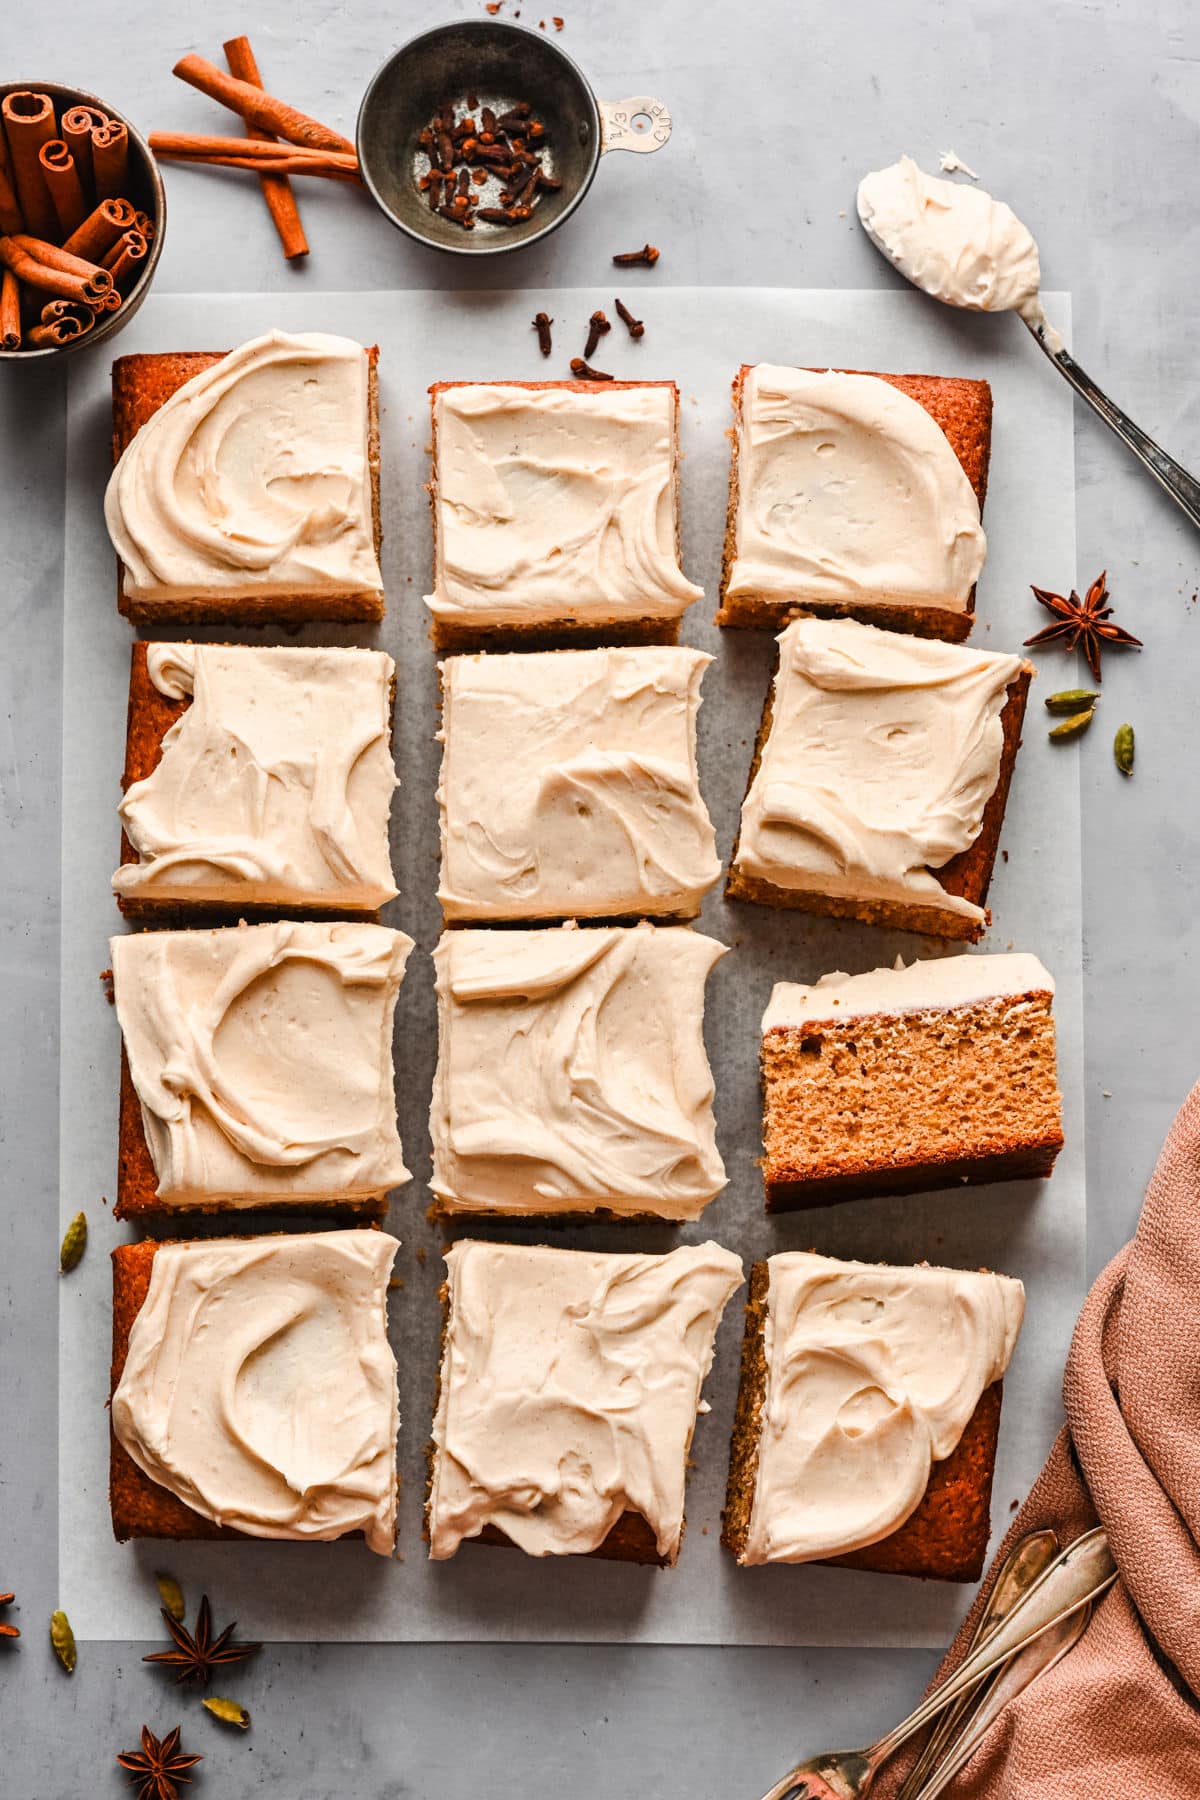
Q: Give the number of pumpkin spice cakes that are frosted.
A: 12